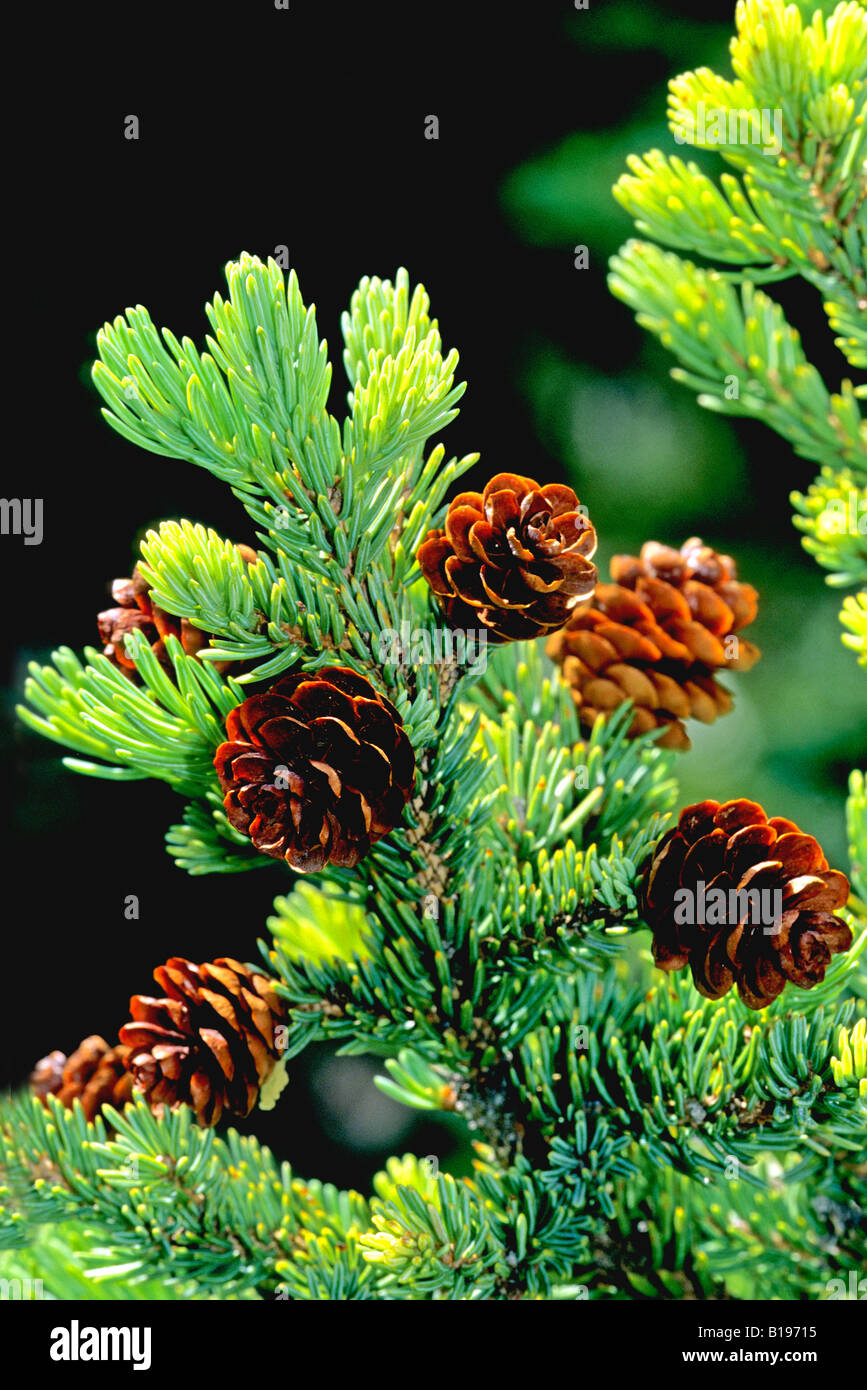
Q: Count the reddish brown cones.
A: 7